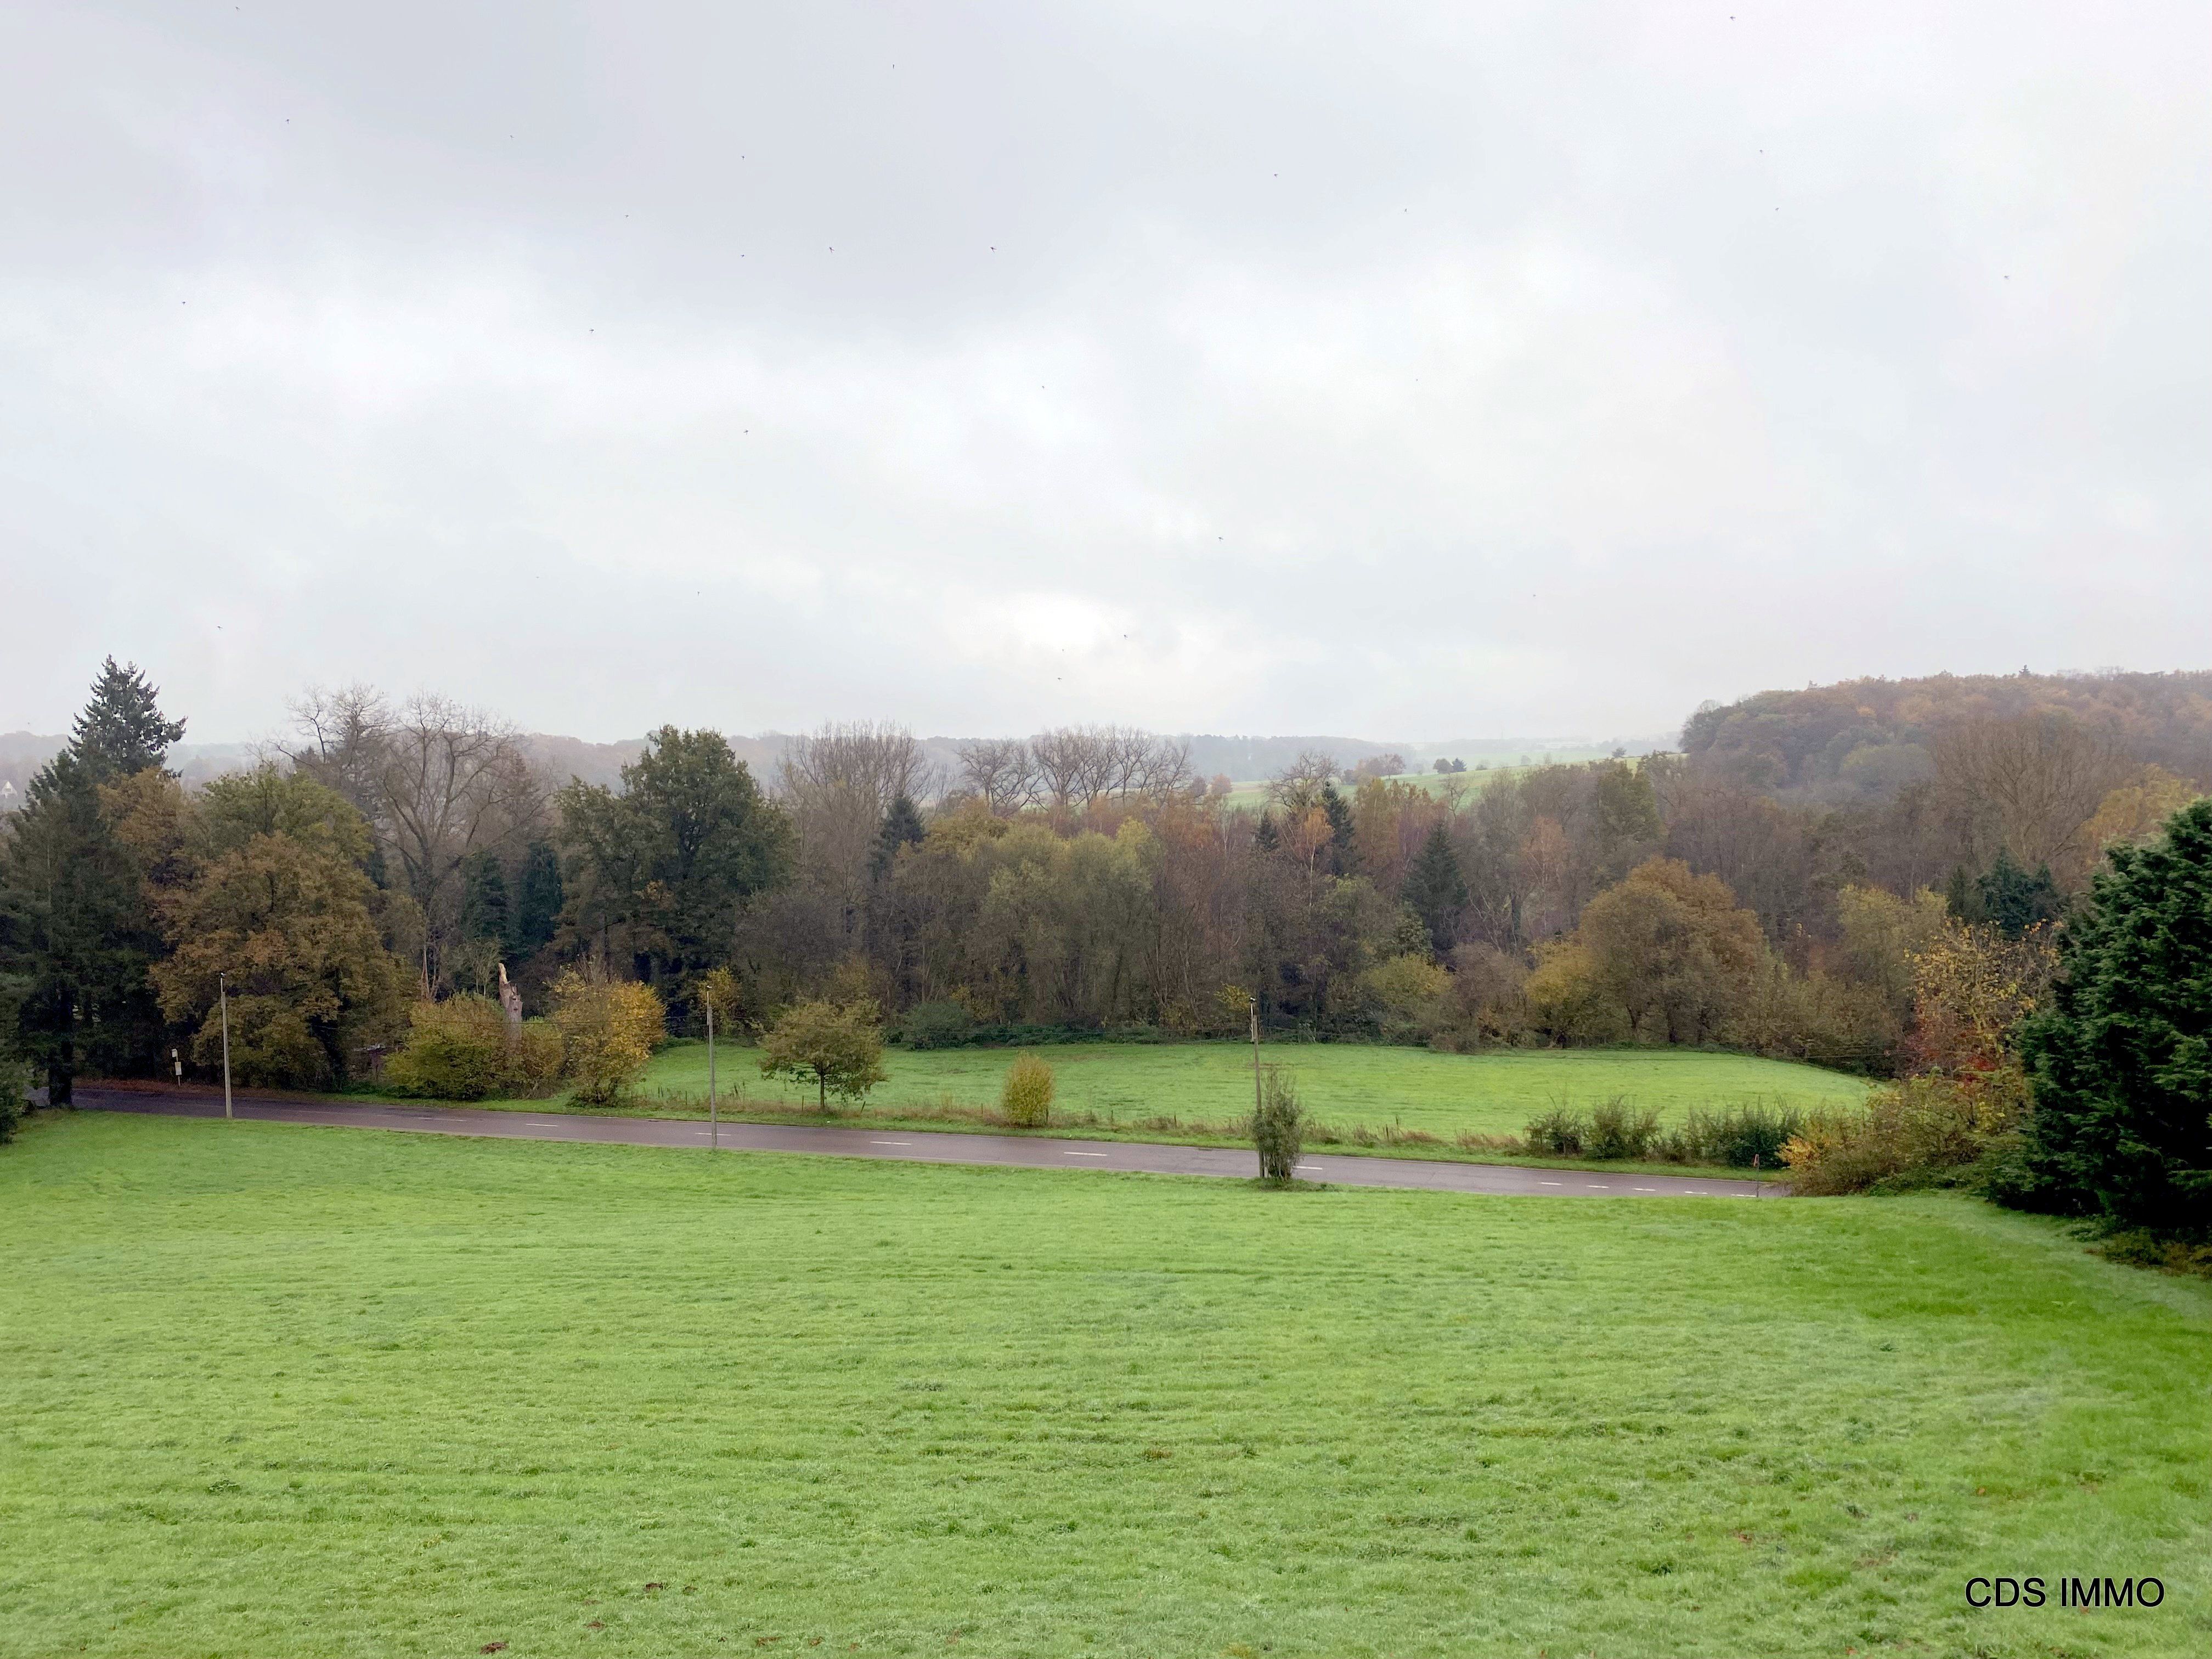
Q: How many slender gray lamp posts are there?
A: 3